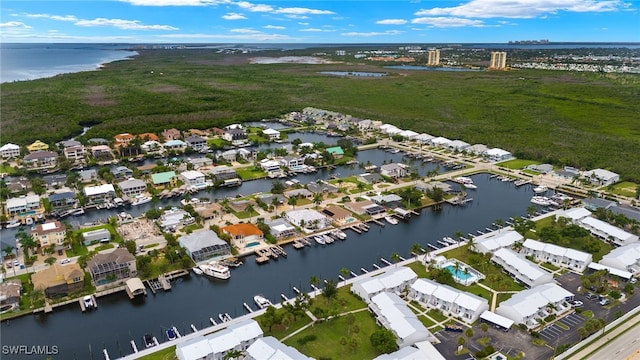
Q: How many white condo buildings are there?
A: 13